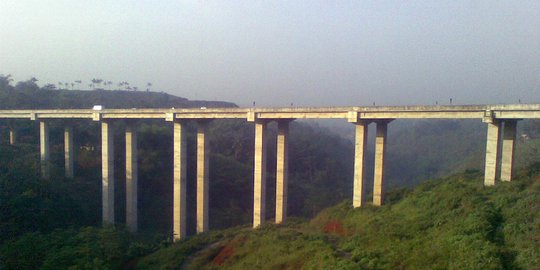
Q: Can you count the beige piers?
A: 13